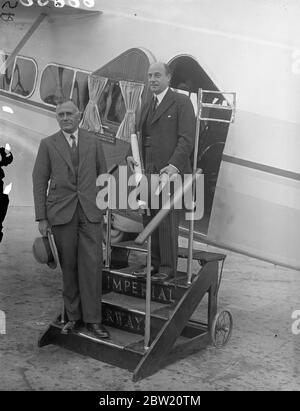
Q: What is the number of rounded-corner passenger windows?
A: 2